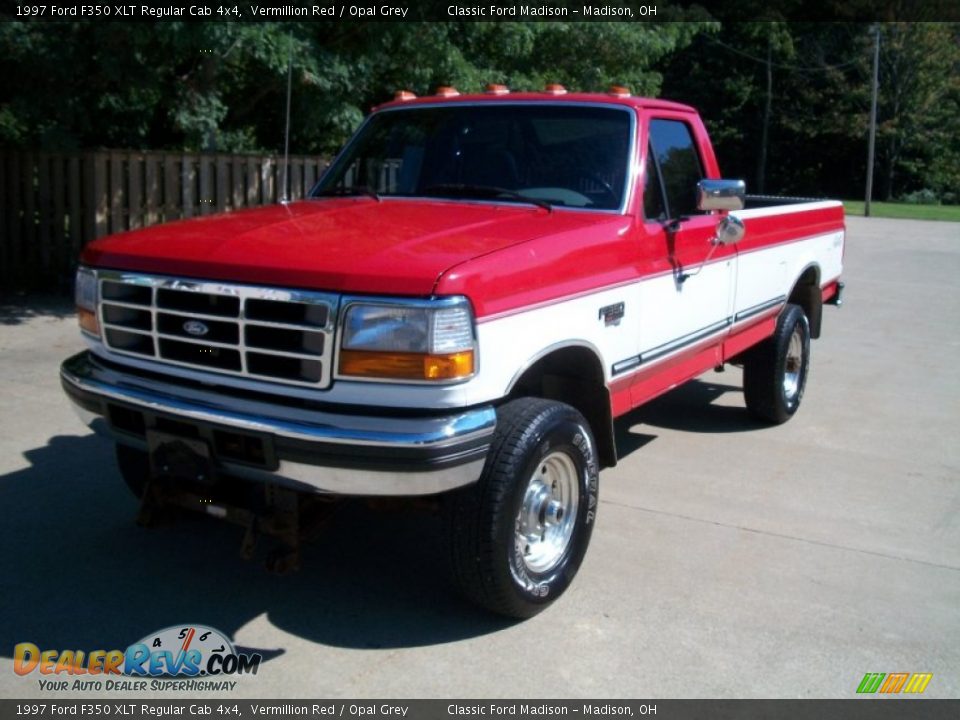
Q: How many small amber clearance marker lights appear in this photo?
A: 5